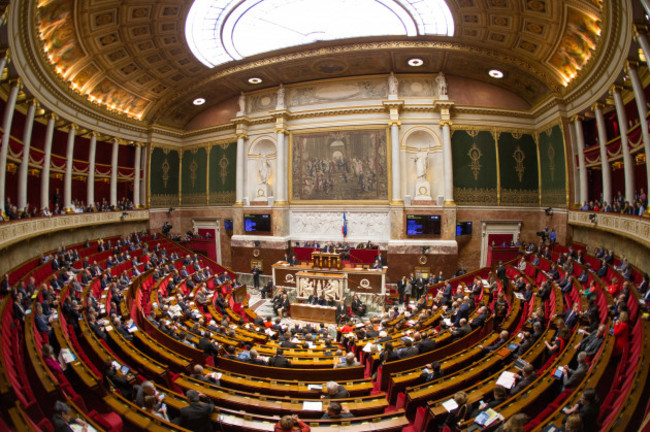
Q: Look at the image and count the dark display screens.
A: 4